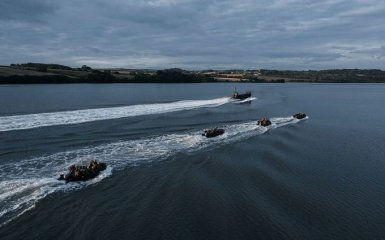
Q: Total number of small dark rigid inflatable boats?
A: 4